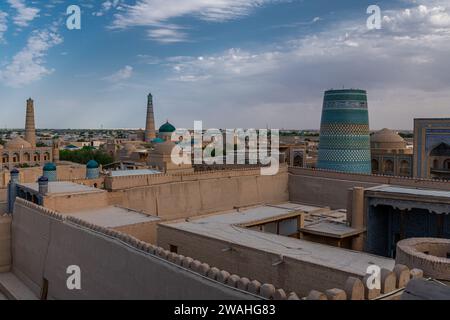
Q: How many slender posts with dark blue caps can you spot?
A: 2